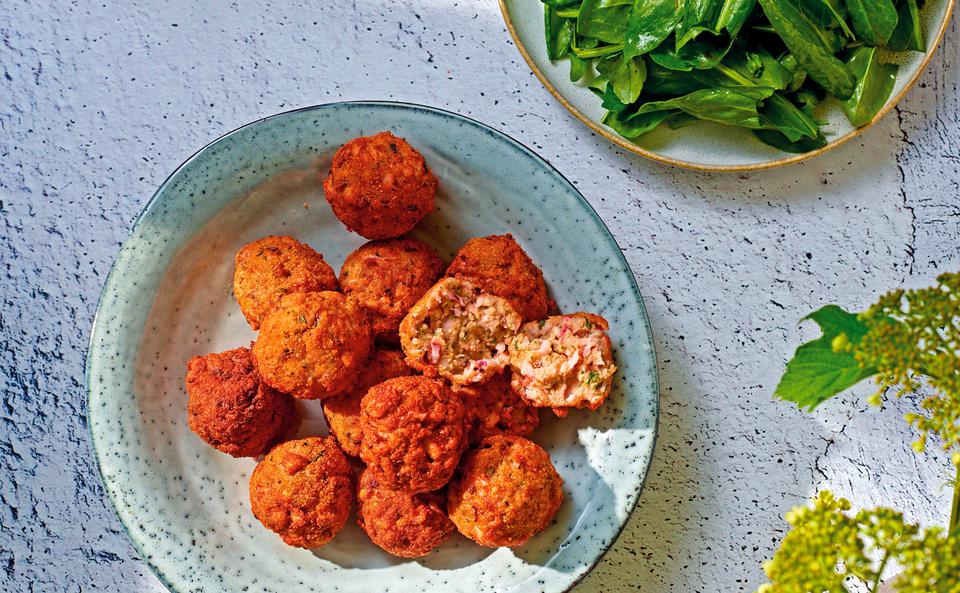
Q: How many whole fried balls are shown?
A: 12